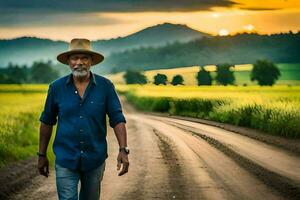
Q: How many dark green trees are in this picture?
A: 6